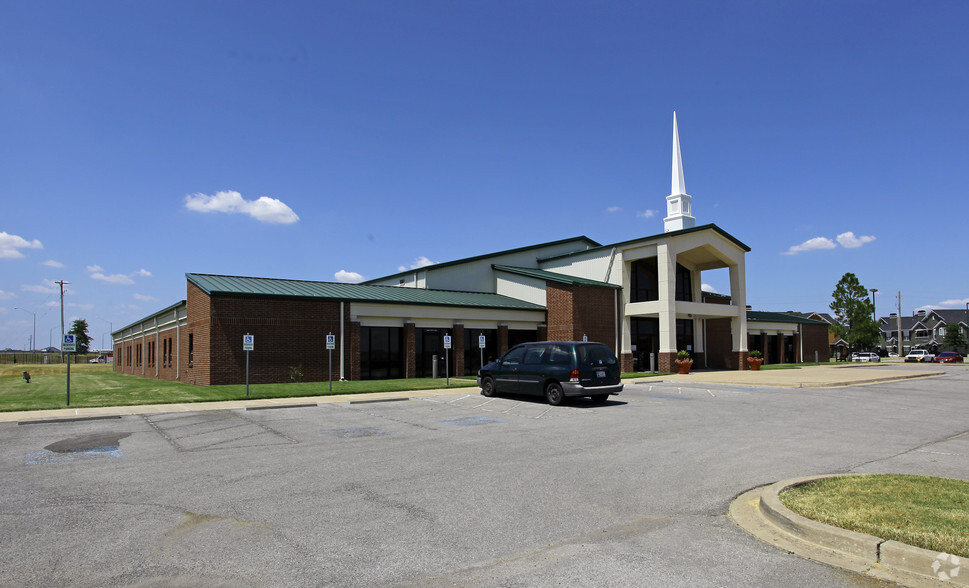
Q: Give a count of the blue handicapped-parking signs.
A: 6